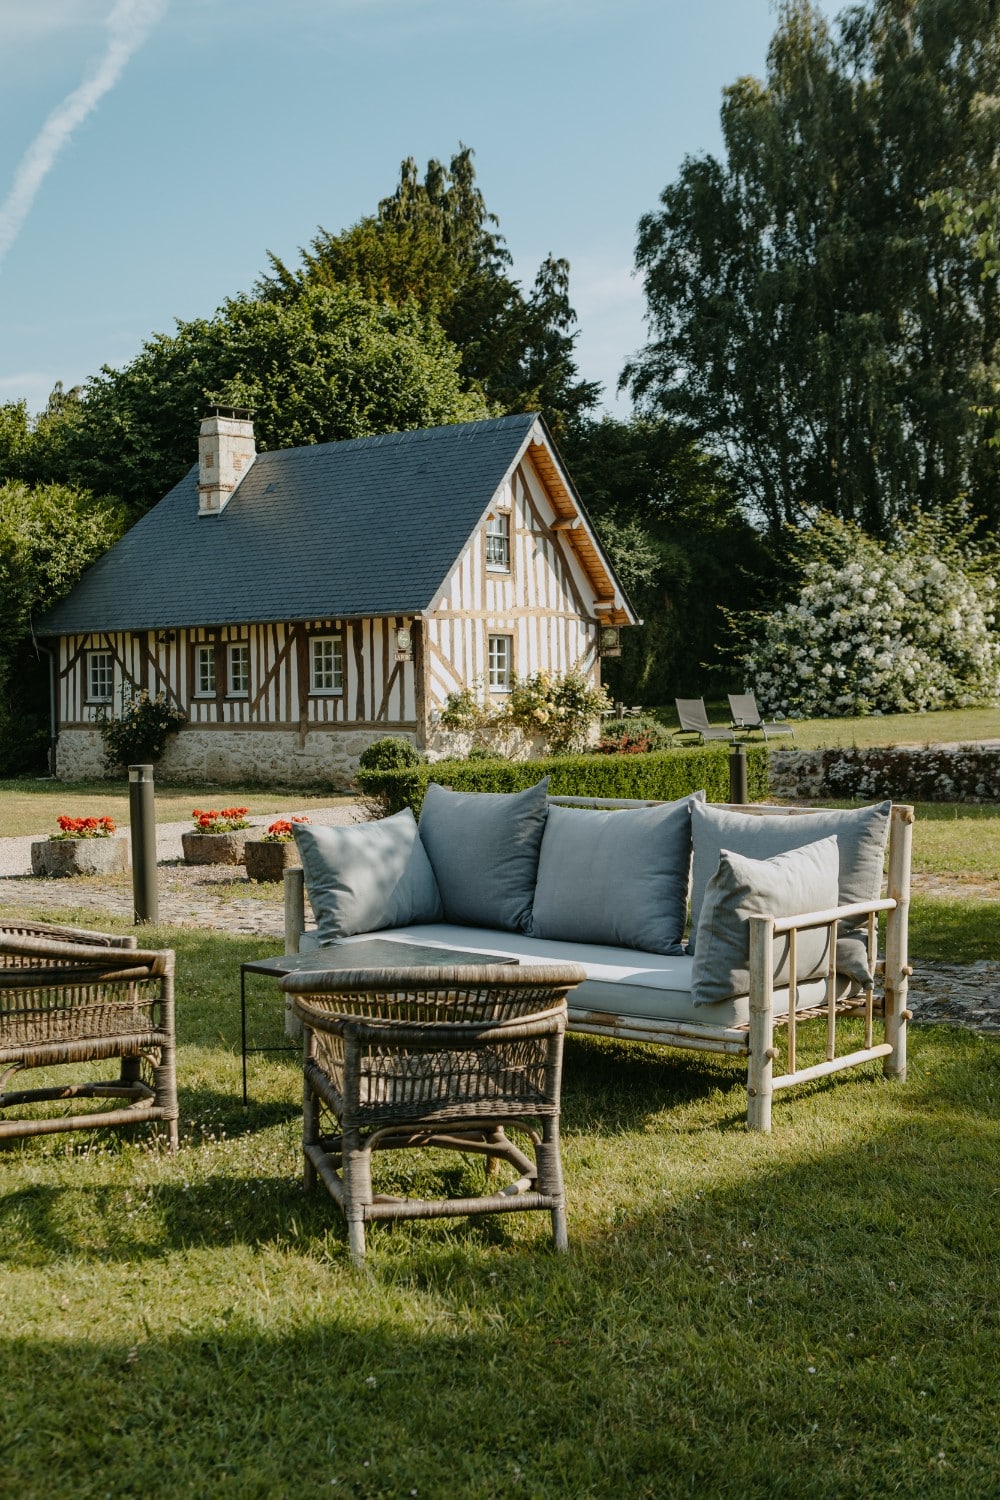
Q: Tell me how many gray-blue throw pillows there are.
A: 5